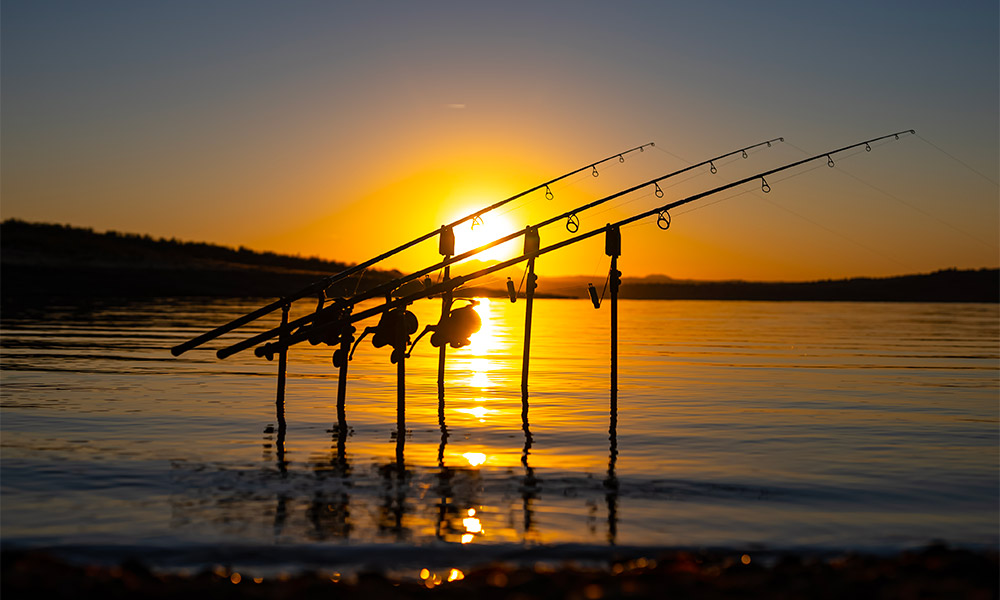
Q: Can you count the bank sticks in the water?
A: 6